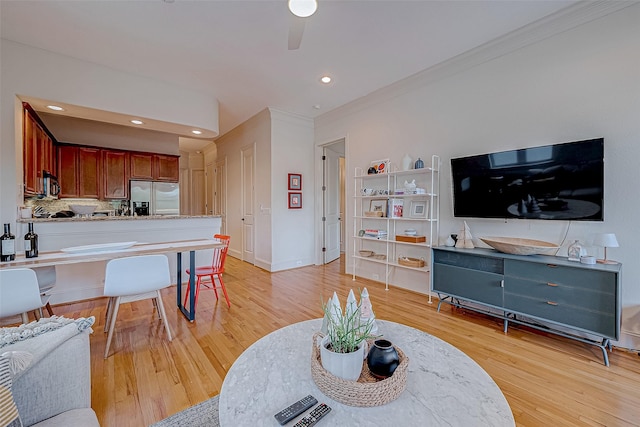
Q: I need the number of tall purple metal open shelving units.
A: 0